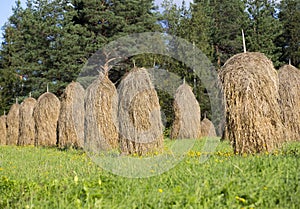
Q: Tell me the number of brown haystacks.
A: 11